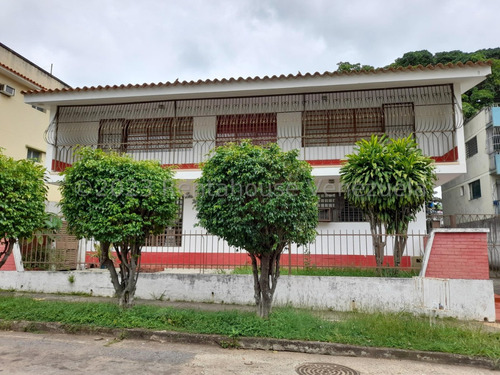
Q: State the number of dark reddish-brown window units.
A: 3